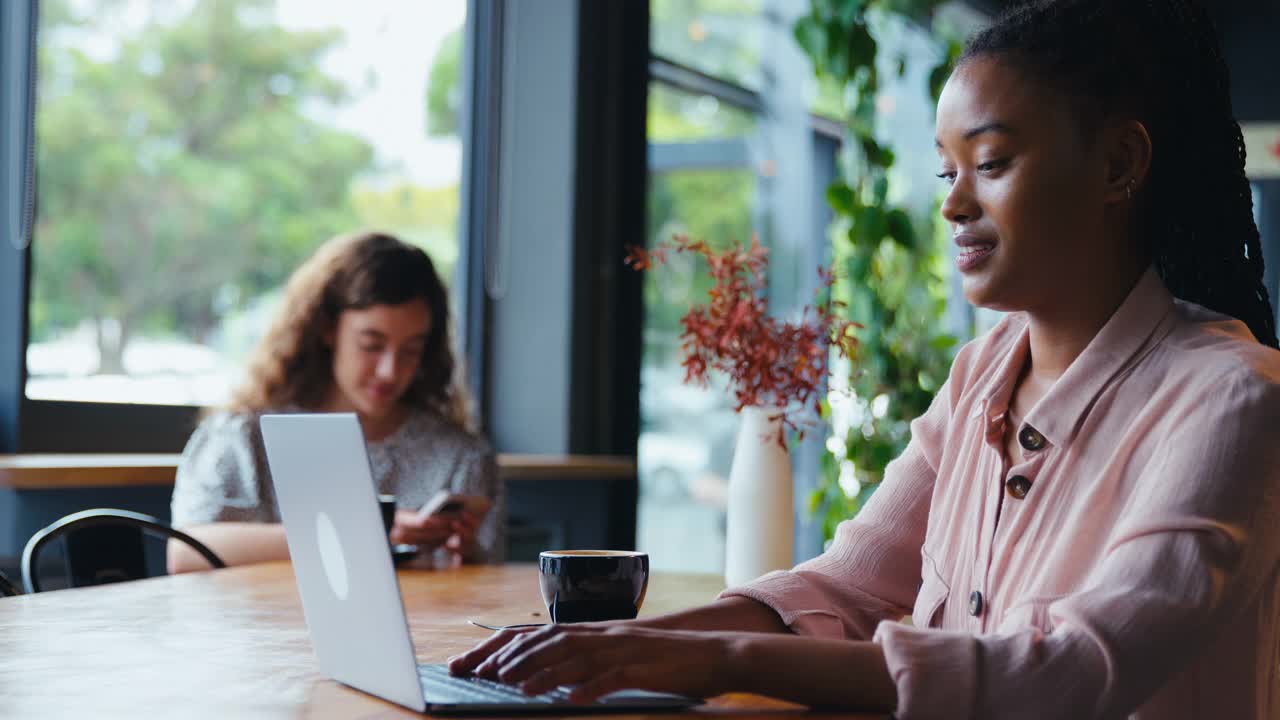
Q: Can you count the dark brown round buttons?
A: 3